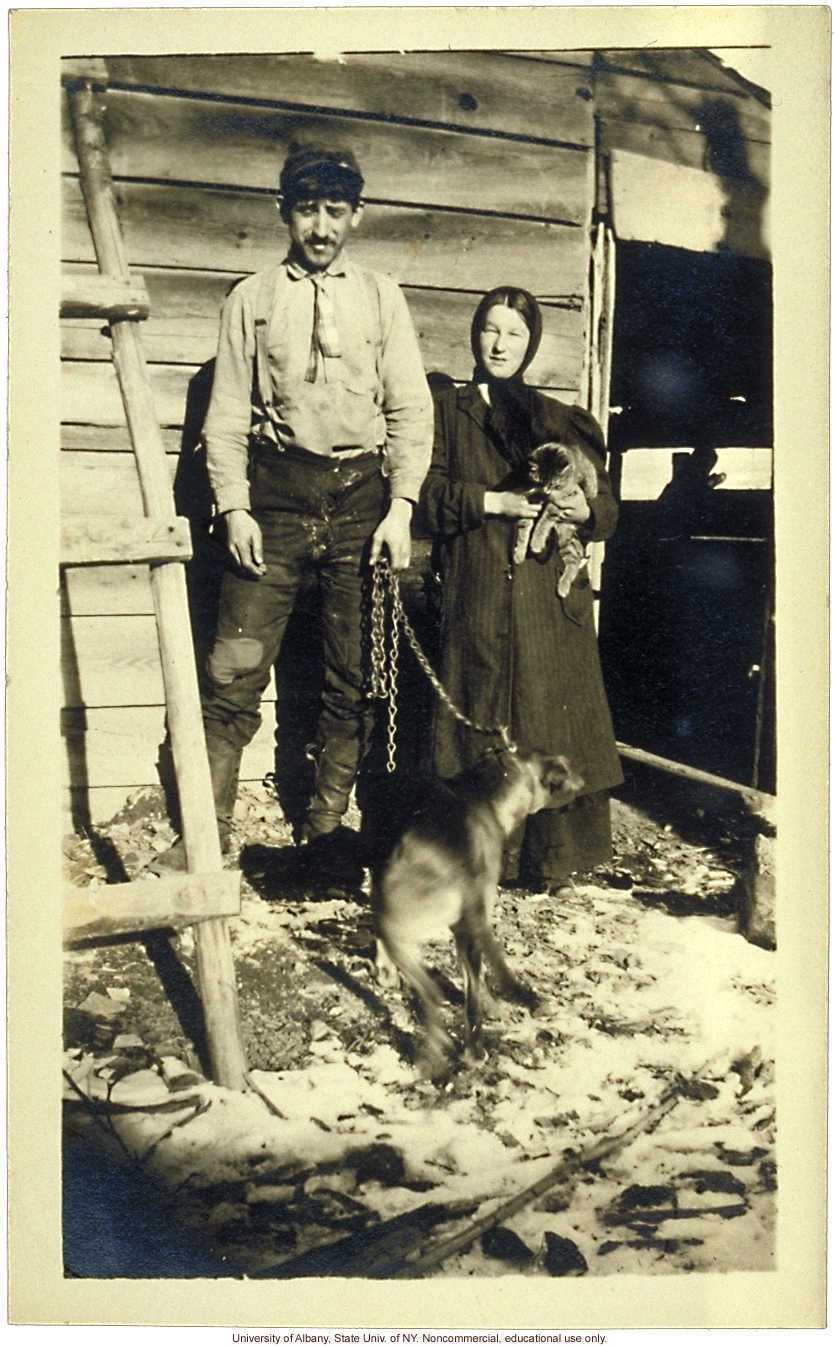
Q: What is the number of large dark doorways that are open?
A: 1